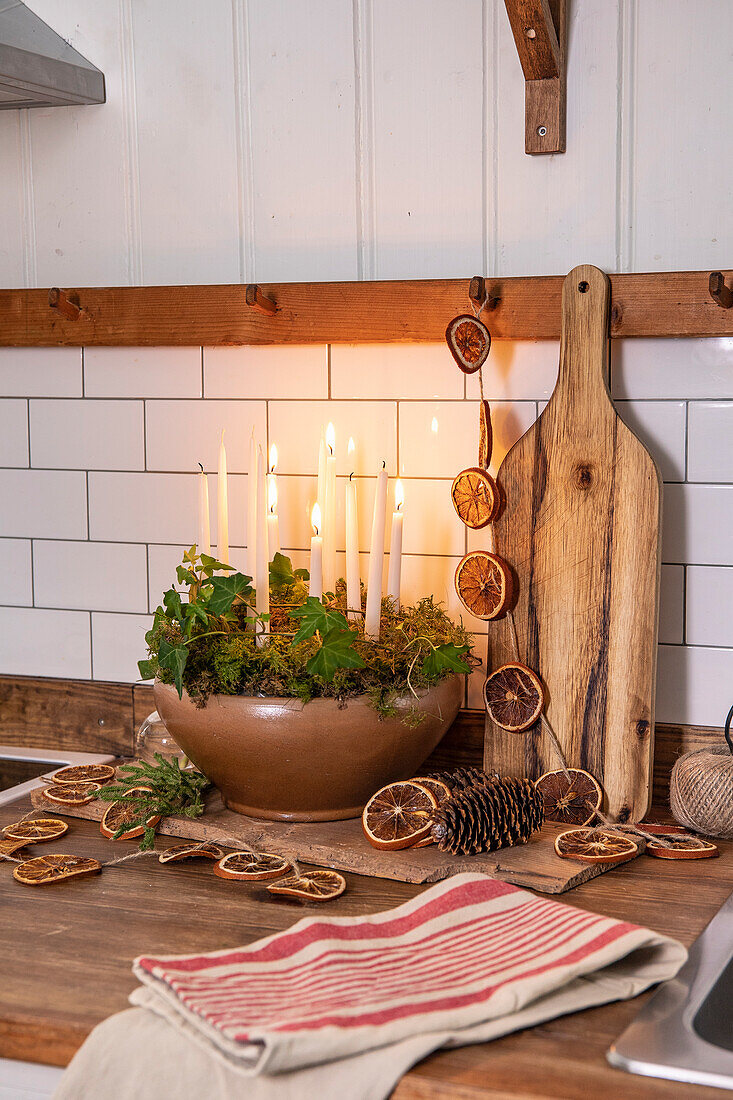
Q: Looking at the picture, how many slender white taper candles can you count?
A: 12